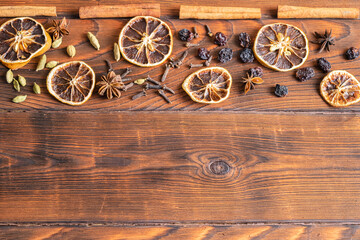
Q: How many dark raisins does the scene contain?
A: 11